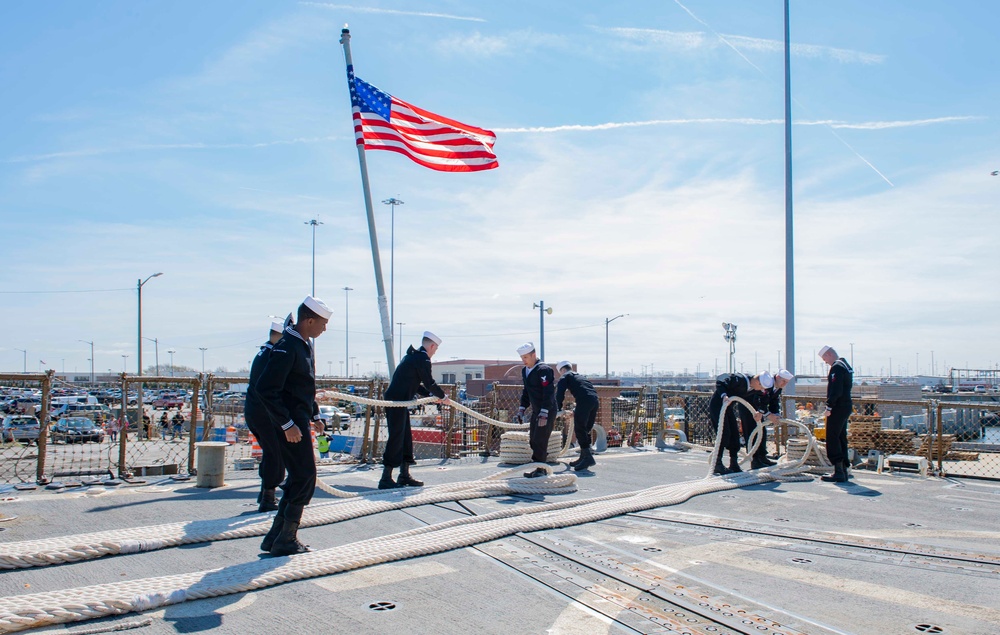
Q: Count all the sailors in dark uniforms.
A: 8